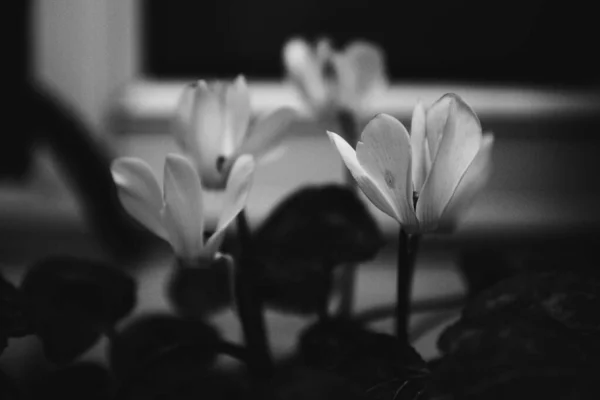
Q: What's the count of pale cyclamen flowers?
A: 4